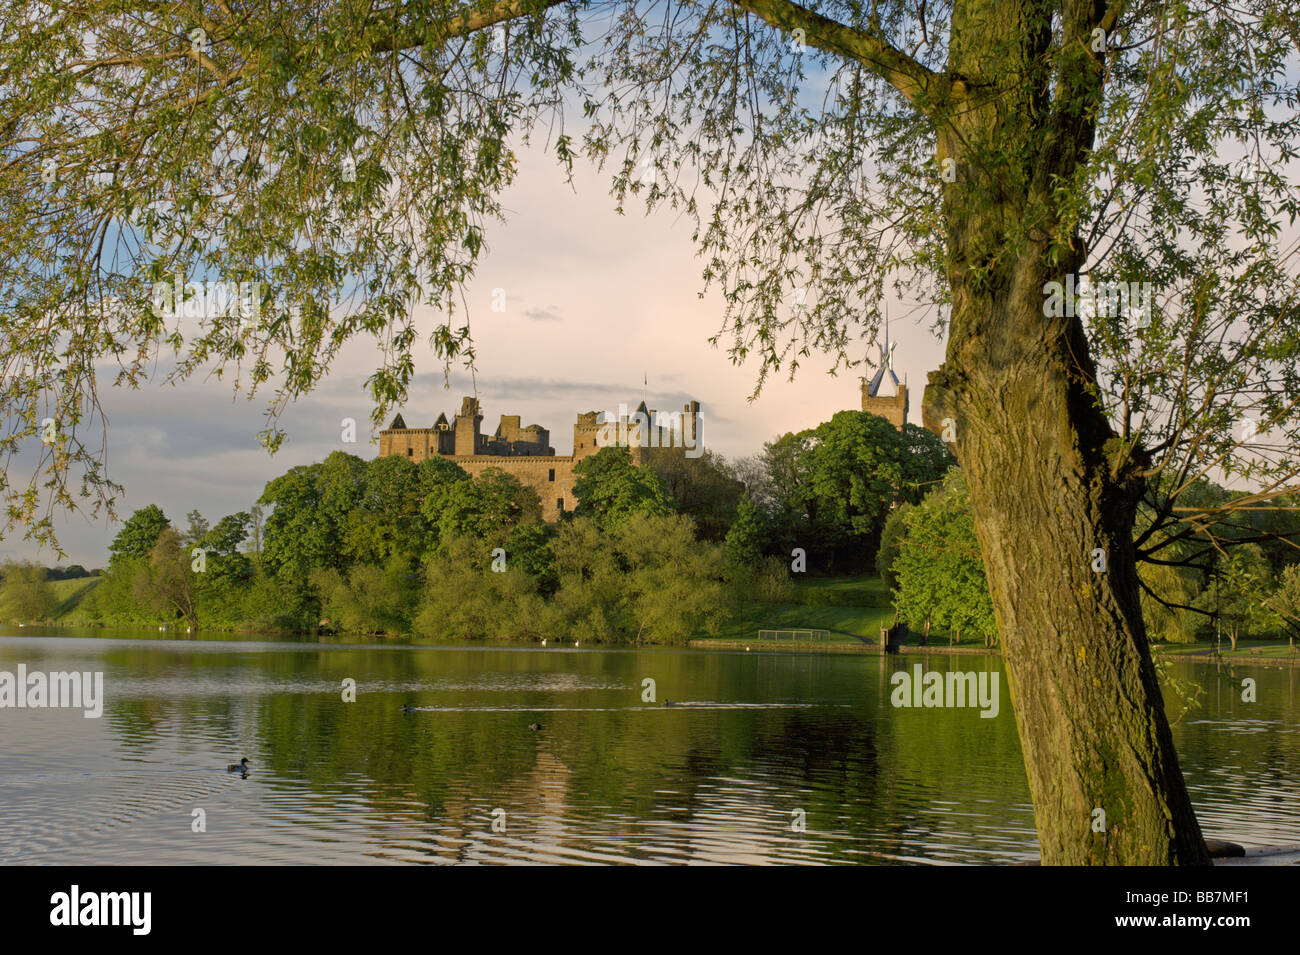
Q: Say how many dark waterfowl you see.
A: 4